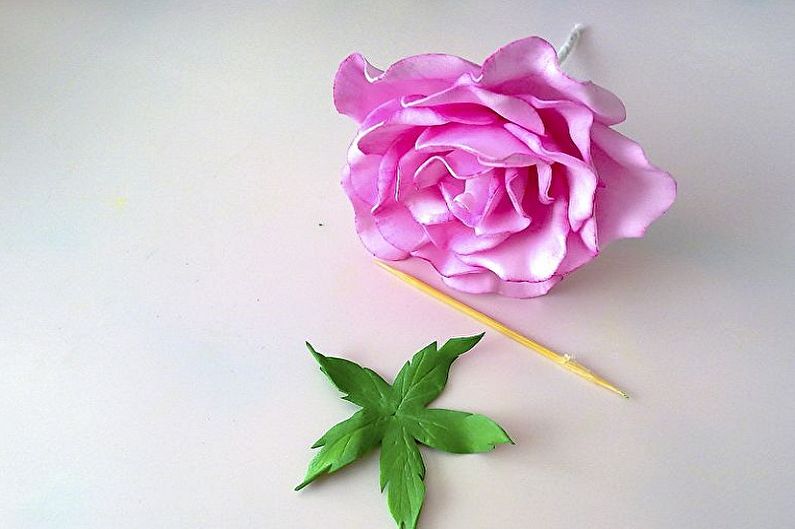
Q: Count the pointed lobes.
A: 5